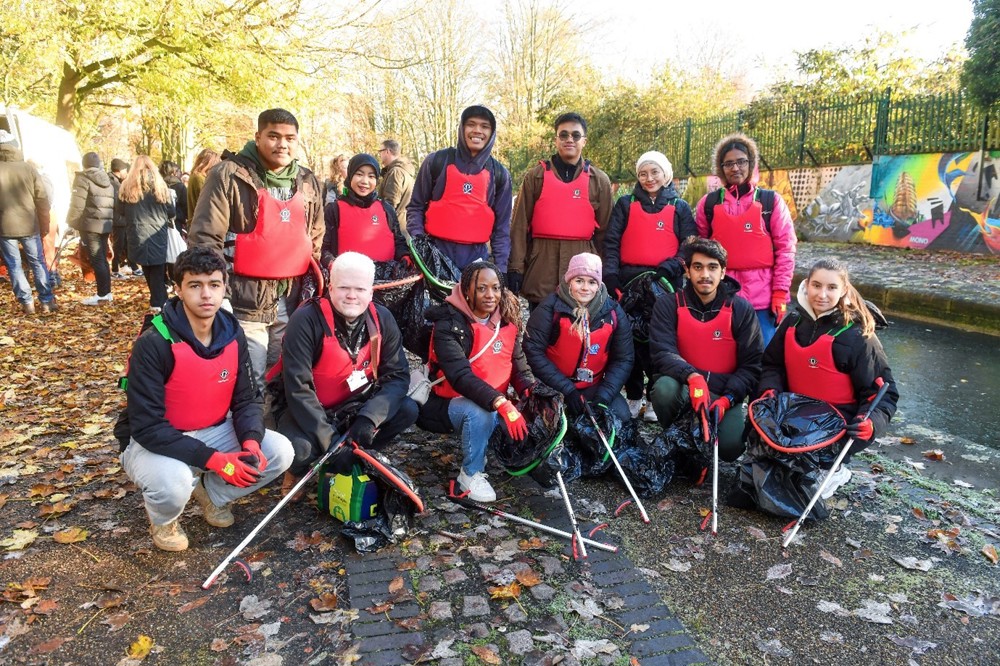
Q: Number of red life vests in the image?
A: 12